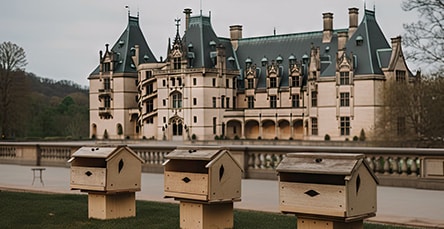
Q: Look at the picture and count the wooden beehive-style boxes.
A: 3